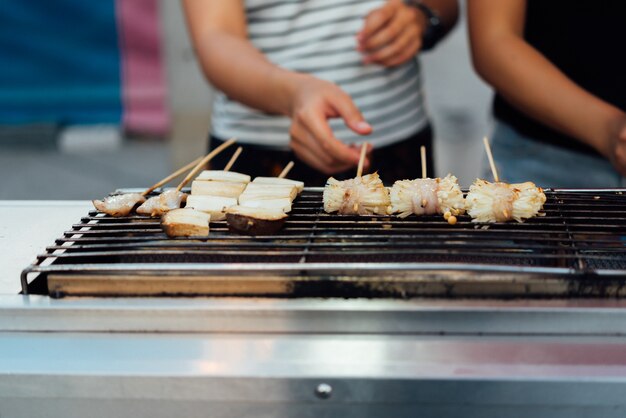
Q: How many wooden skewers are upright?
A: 3